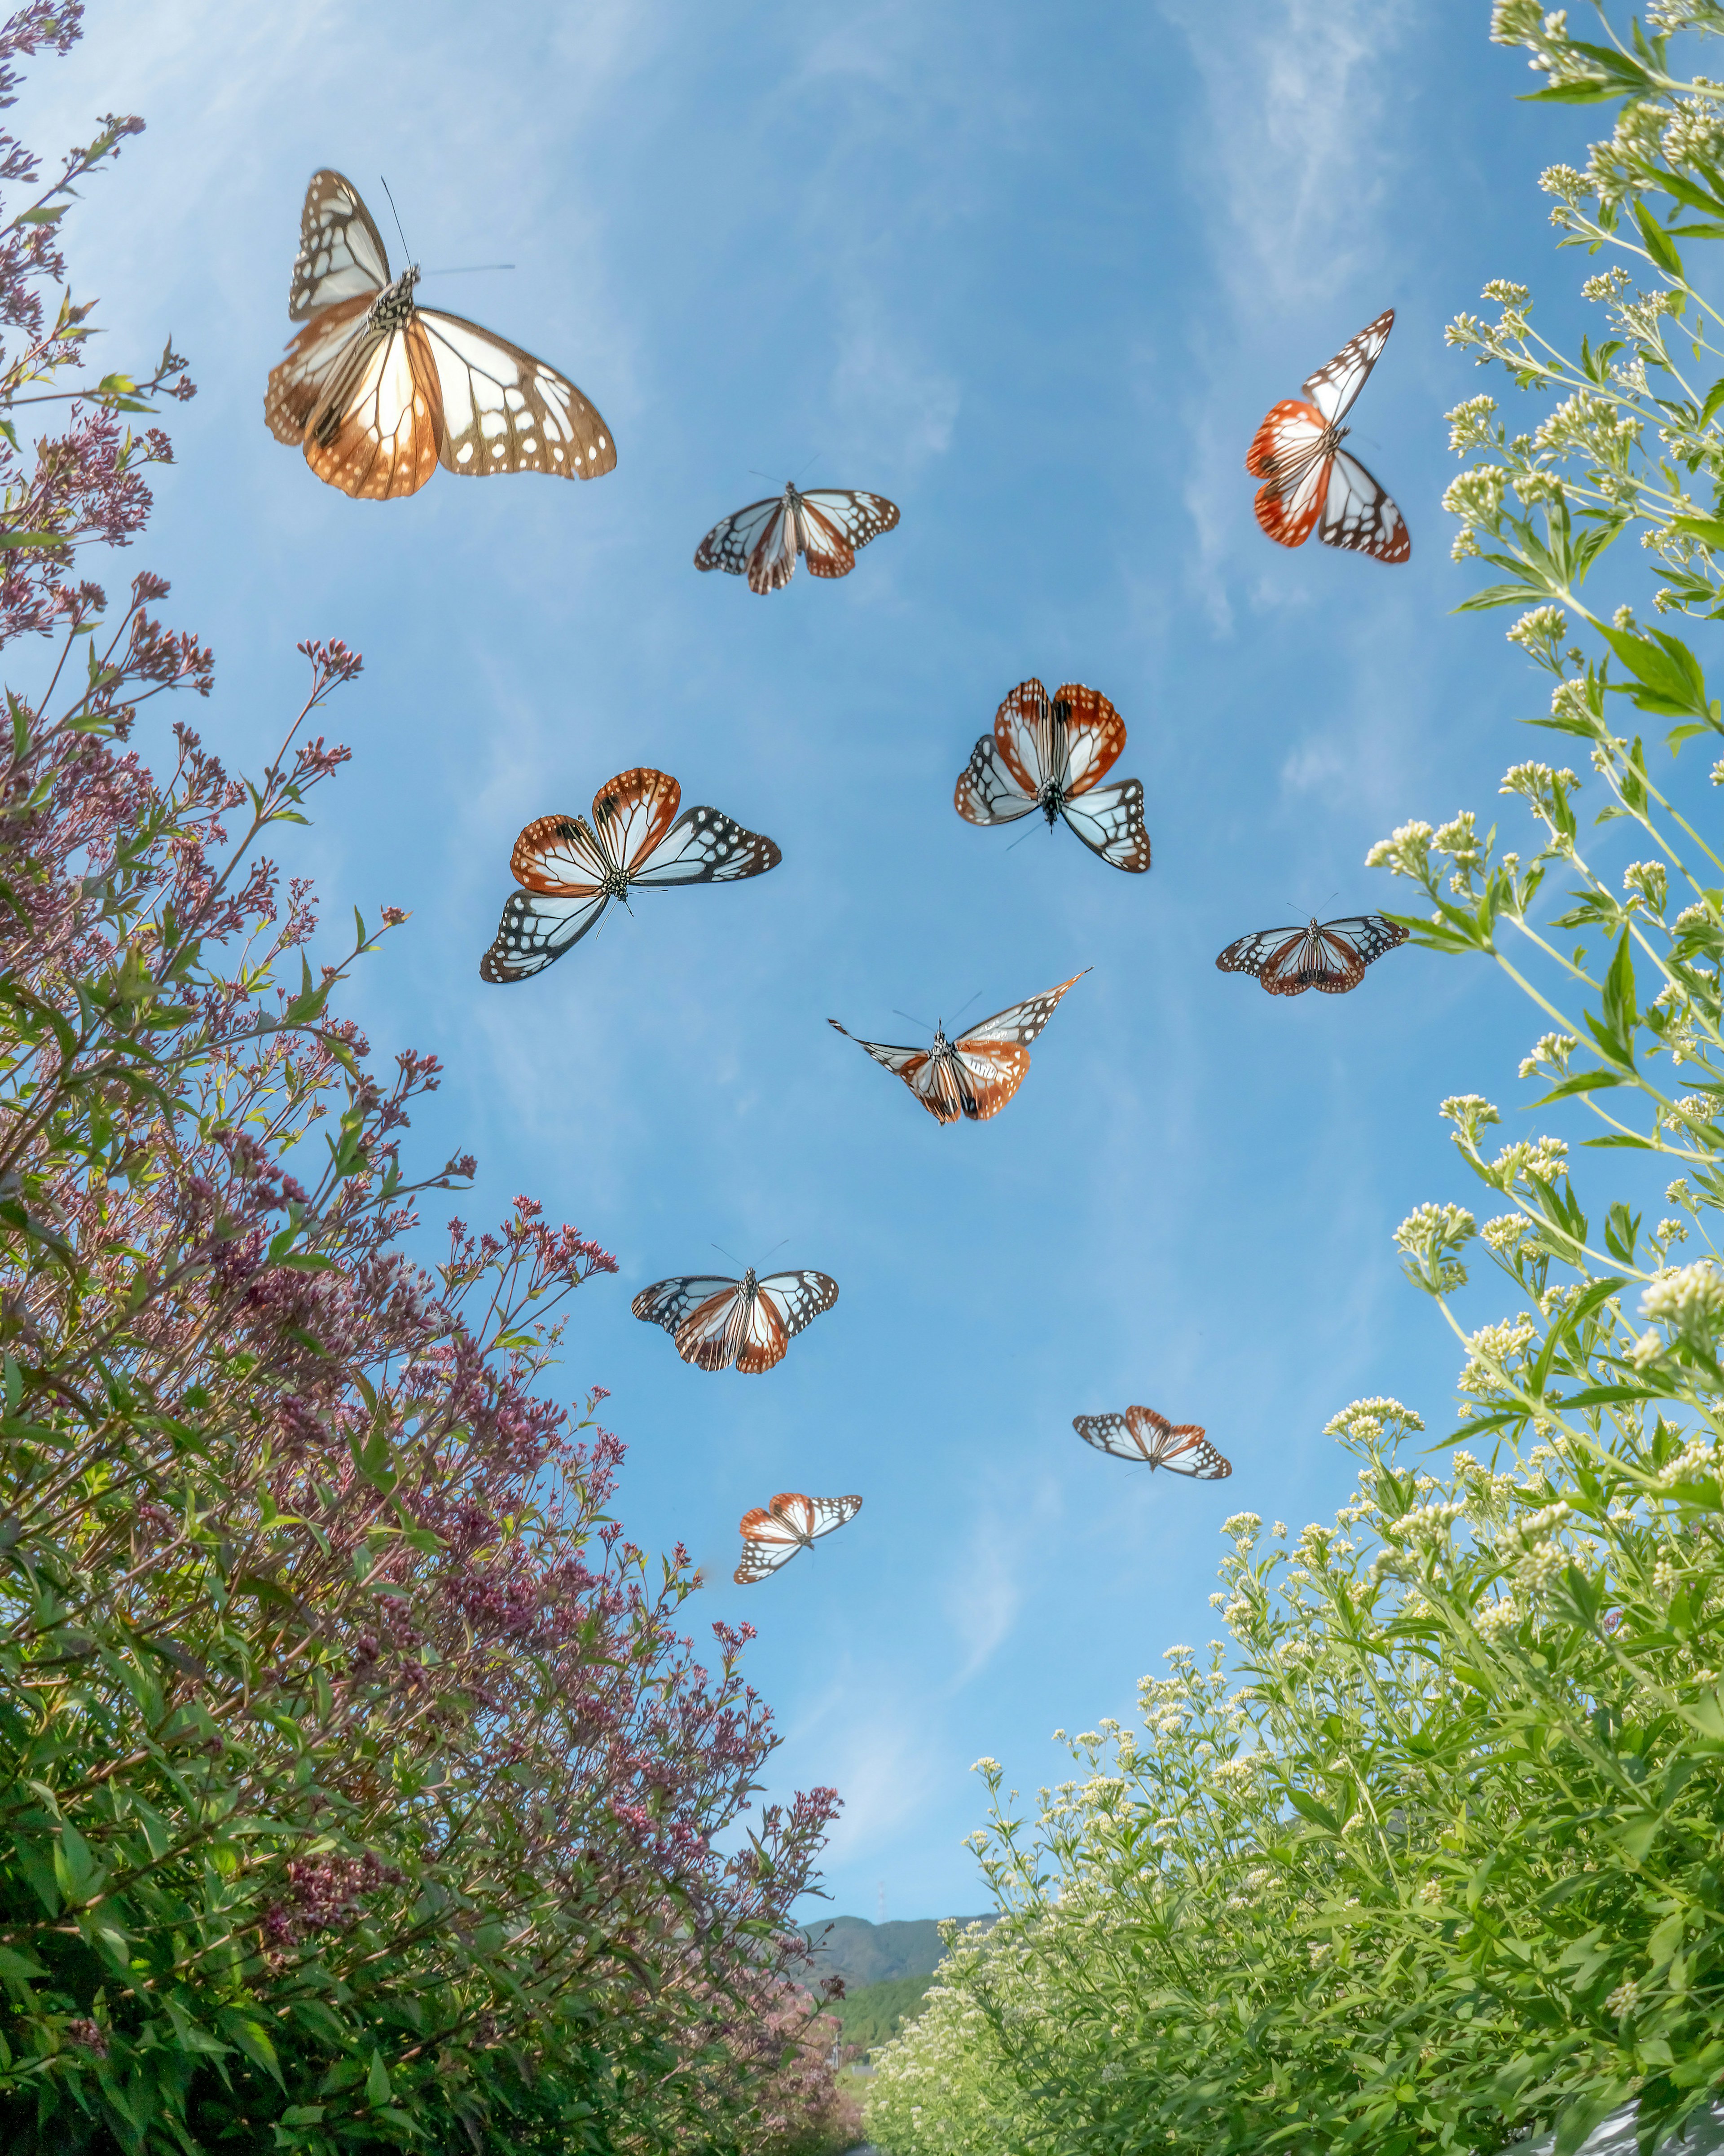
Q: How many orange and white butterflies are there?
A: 10